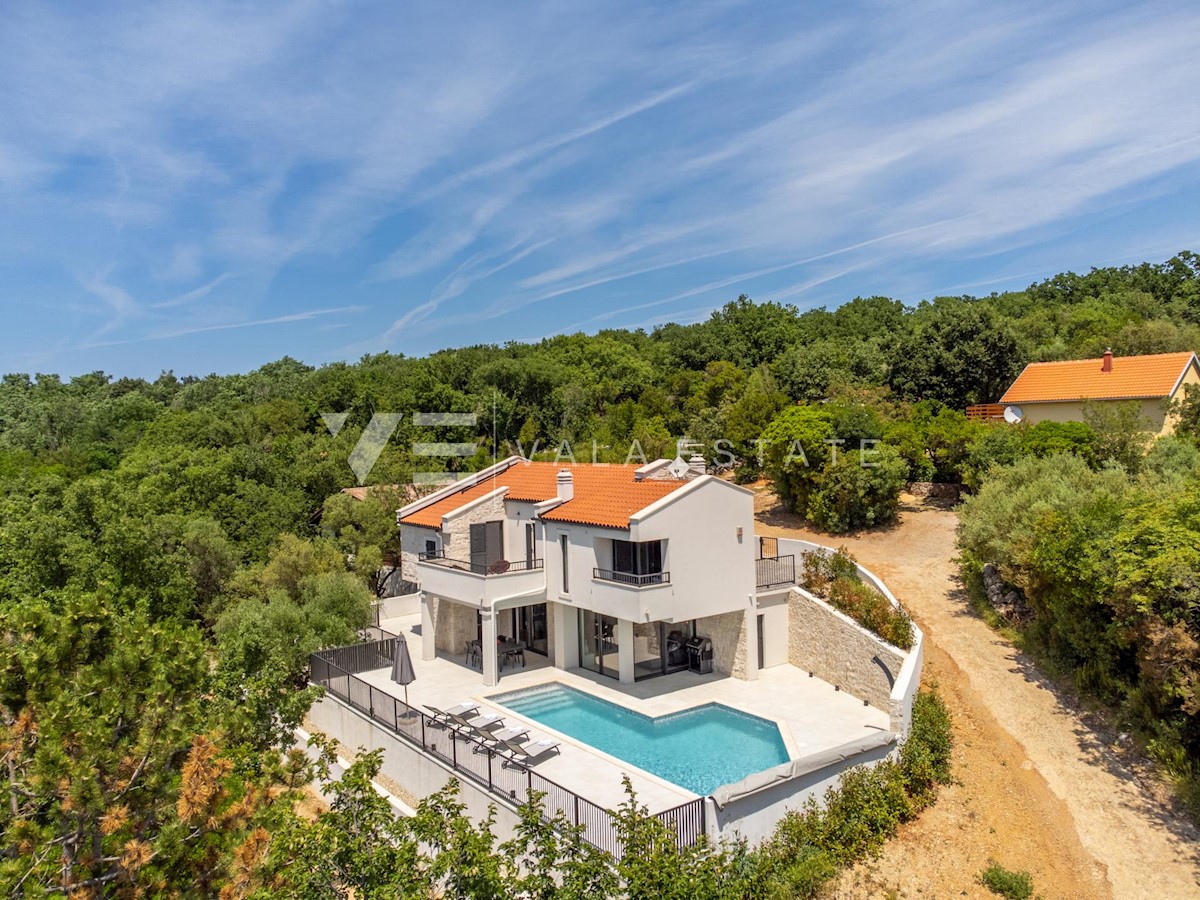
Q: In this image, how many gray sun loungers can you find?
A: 4